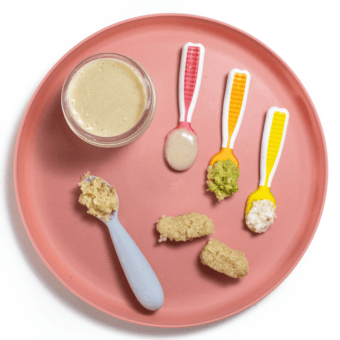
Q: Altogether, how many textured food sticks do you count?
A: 2